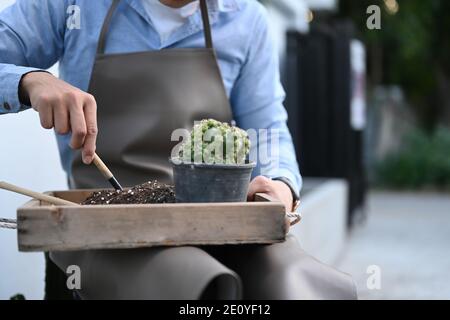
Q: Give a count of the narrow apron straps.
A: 2